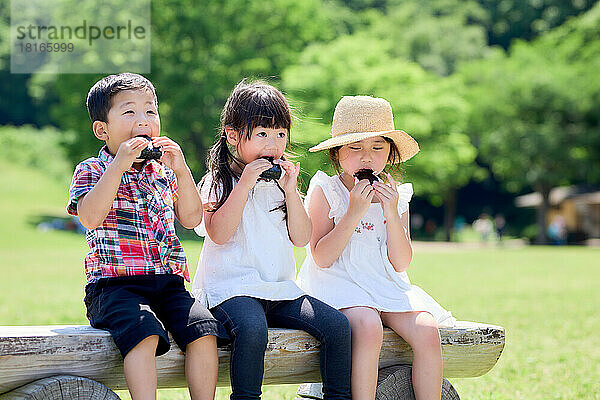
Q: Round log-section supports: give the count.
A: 2